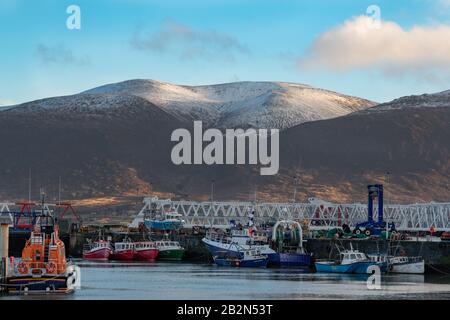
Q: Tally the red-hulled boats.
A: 3